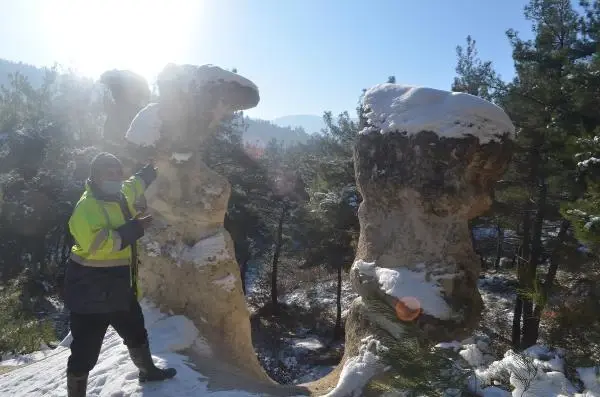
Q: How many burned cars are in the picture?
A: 0